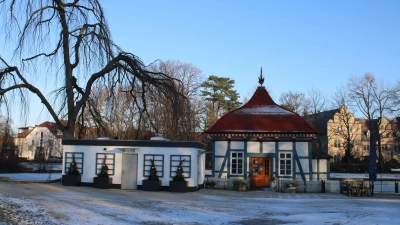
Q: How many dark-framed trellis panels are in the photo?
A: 4